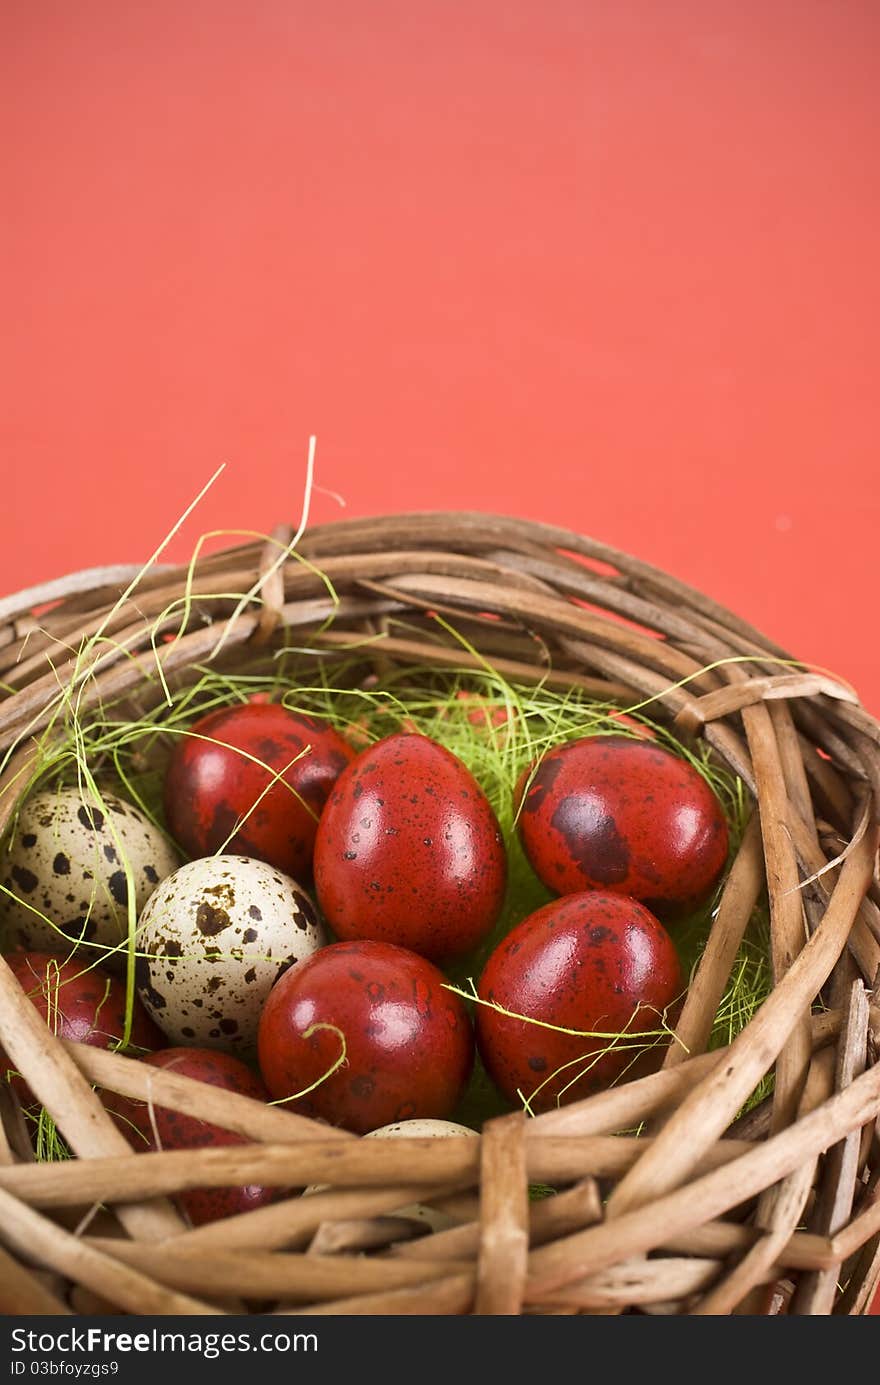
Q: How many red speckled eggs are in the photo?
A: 7